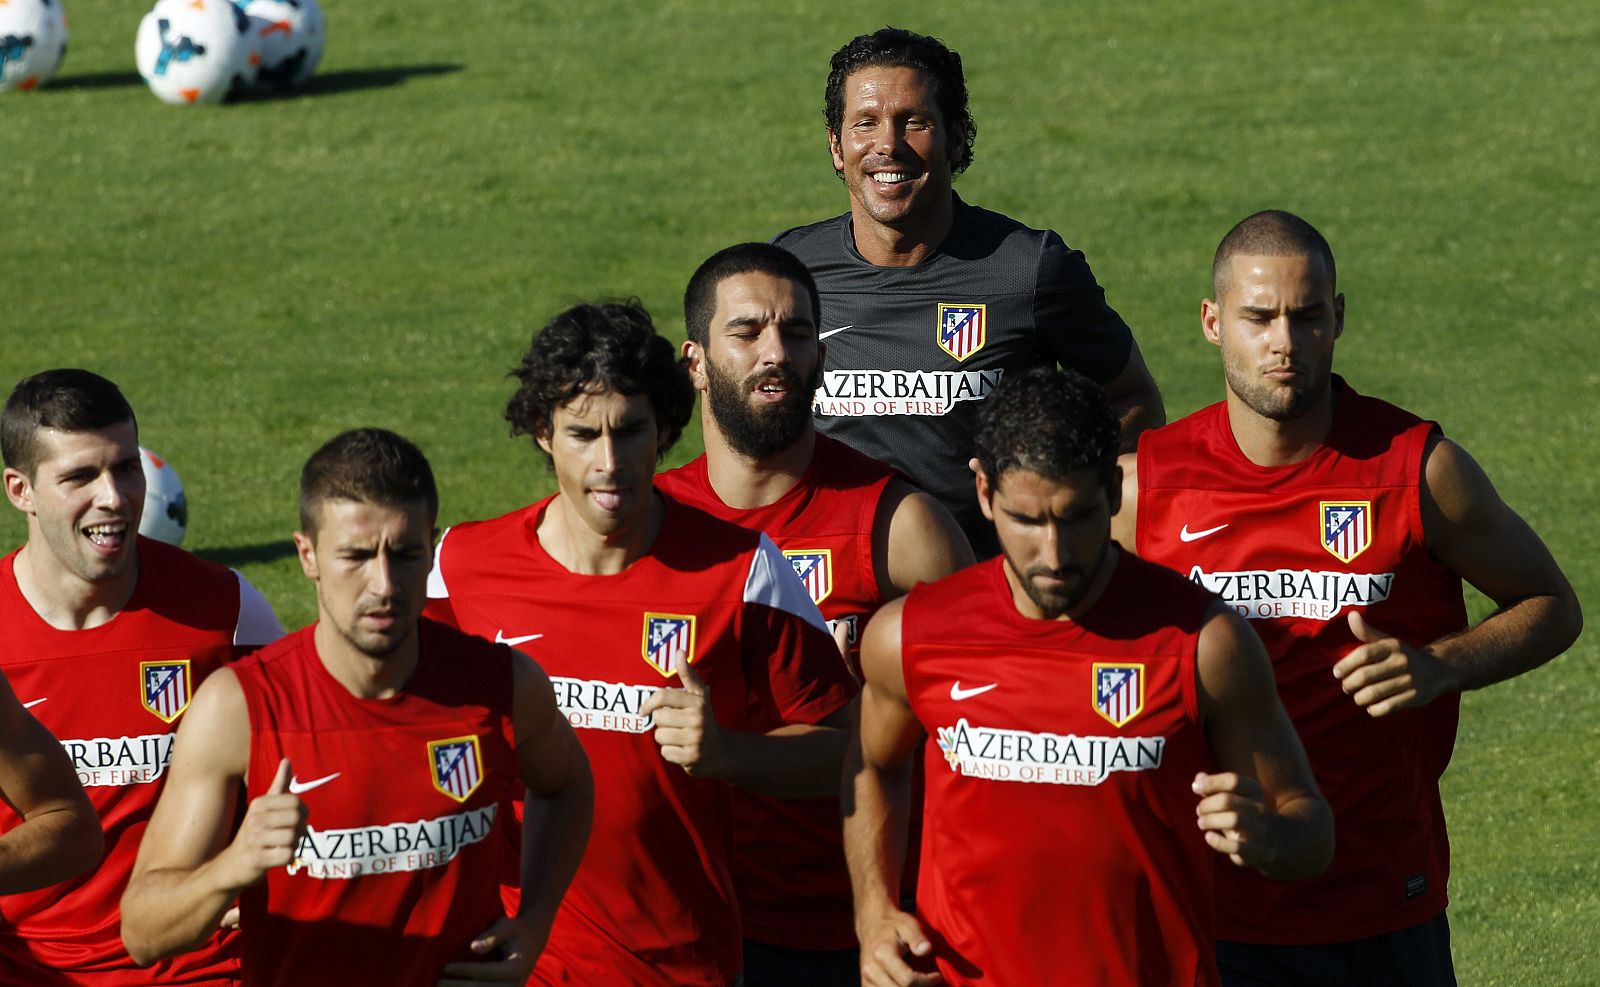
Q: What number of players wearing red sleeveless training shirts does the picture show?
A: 4